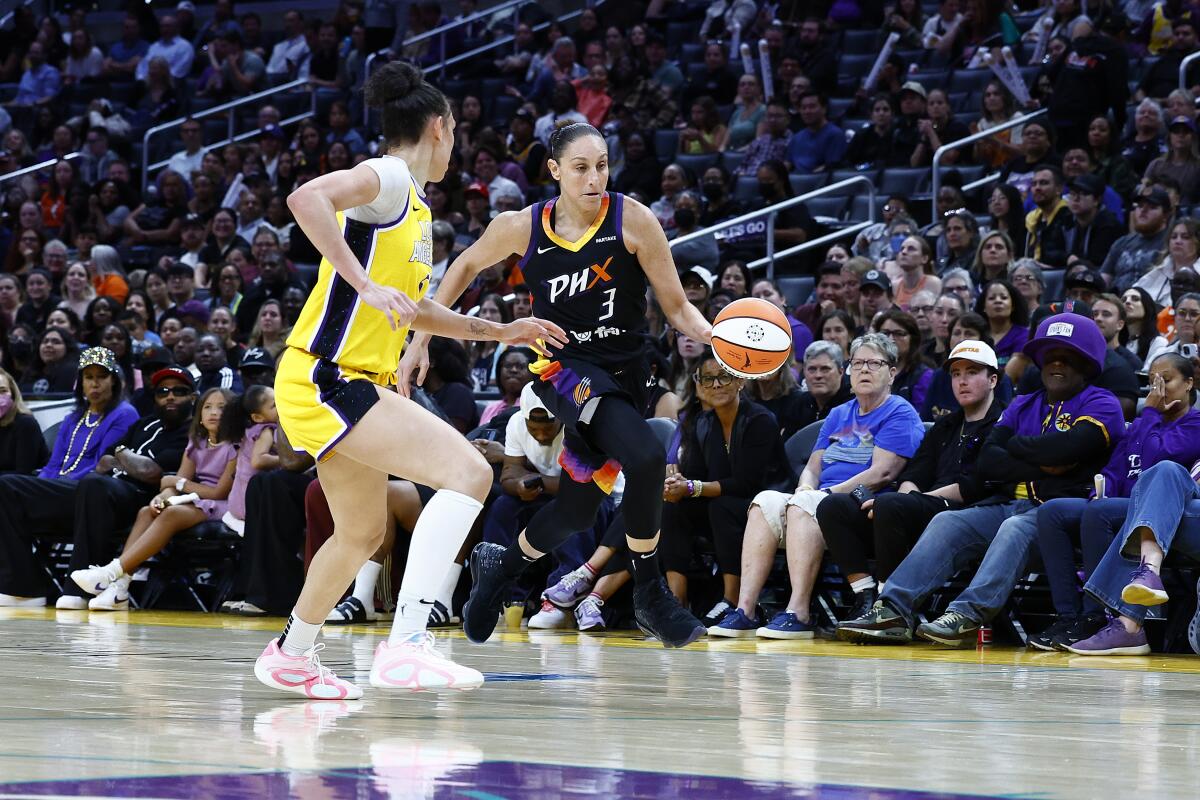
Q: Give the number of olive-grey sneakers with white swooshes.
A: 2